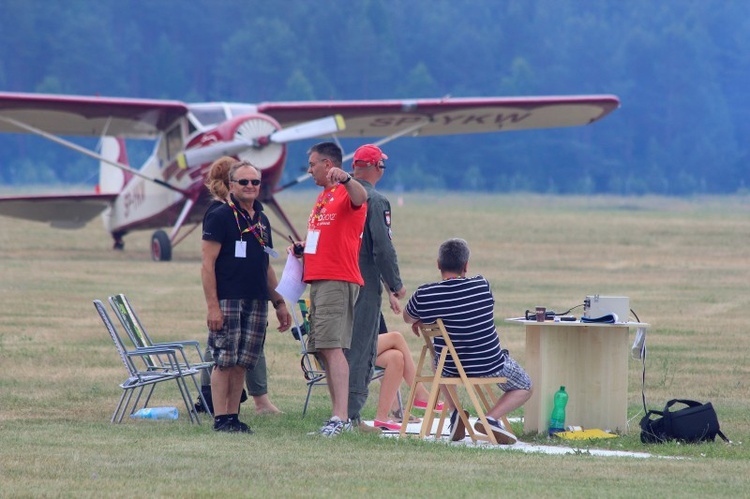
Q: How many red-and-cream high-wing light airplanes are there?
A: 1